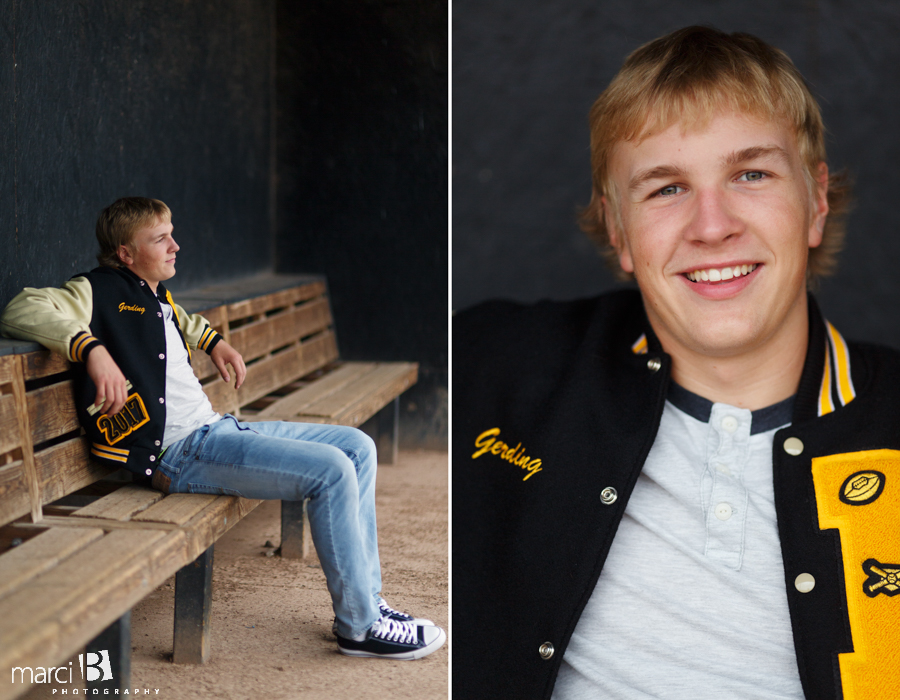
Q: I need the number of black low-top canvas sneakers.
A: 2